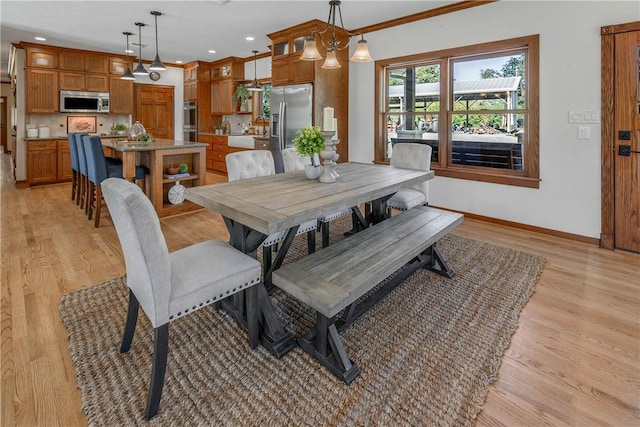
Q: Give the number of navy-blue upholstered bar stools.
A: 3